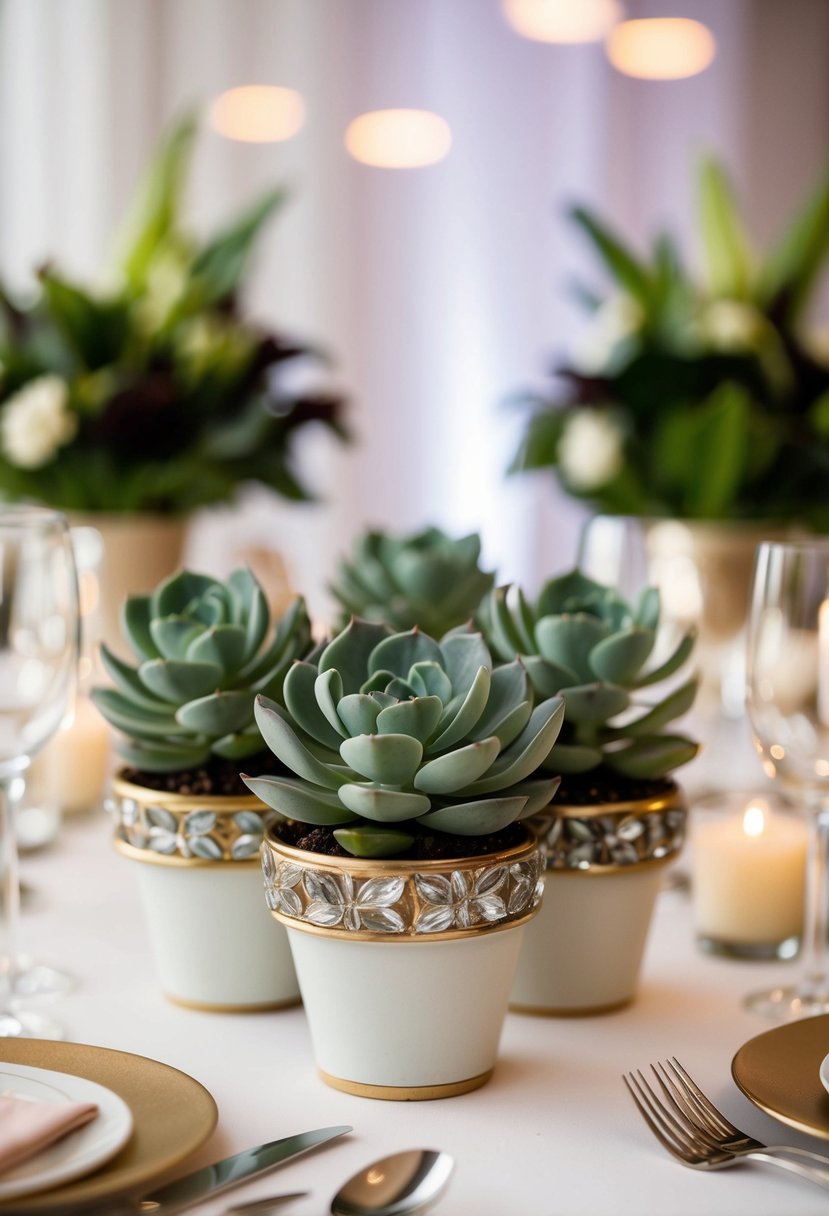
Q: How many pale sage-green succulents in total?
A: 4